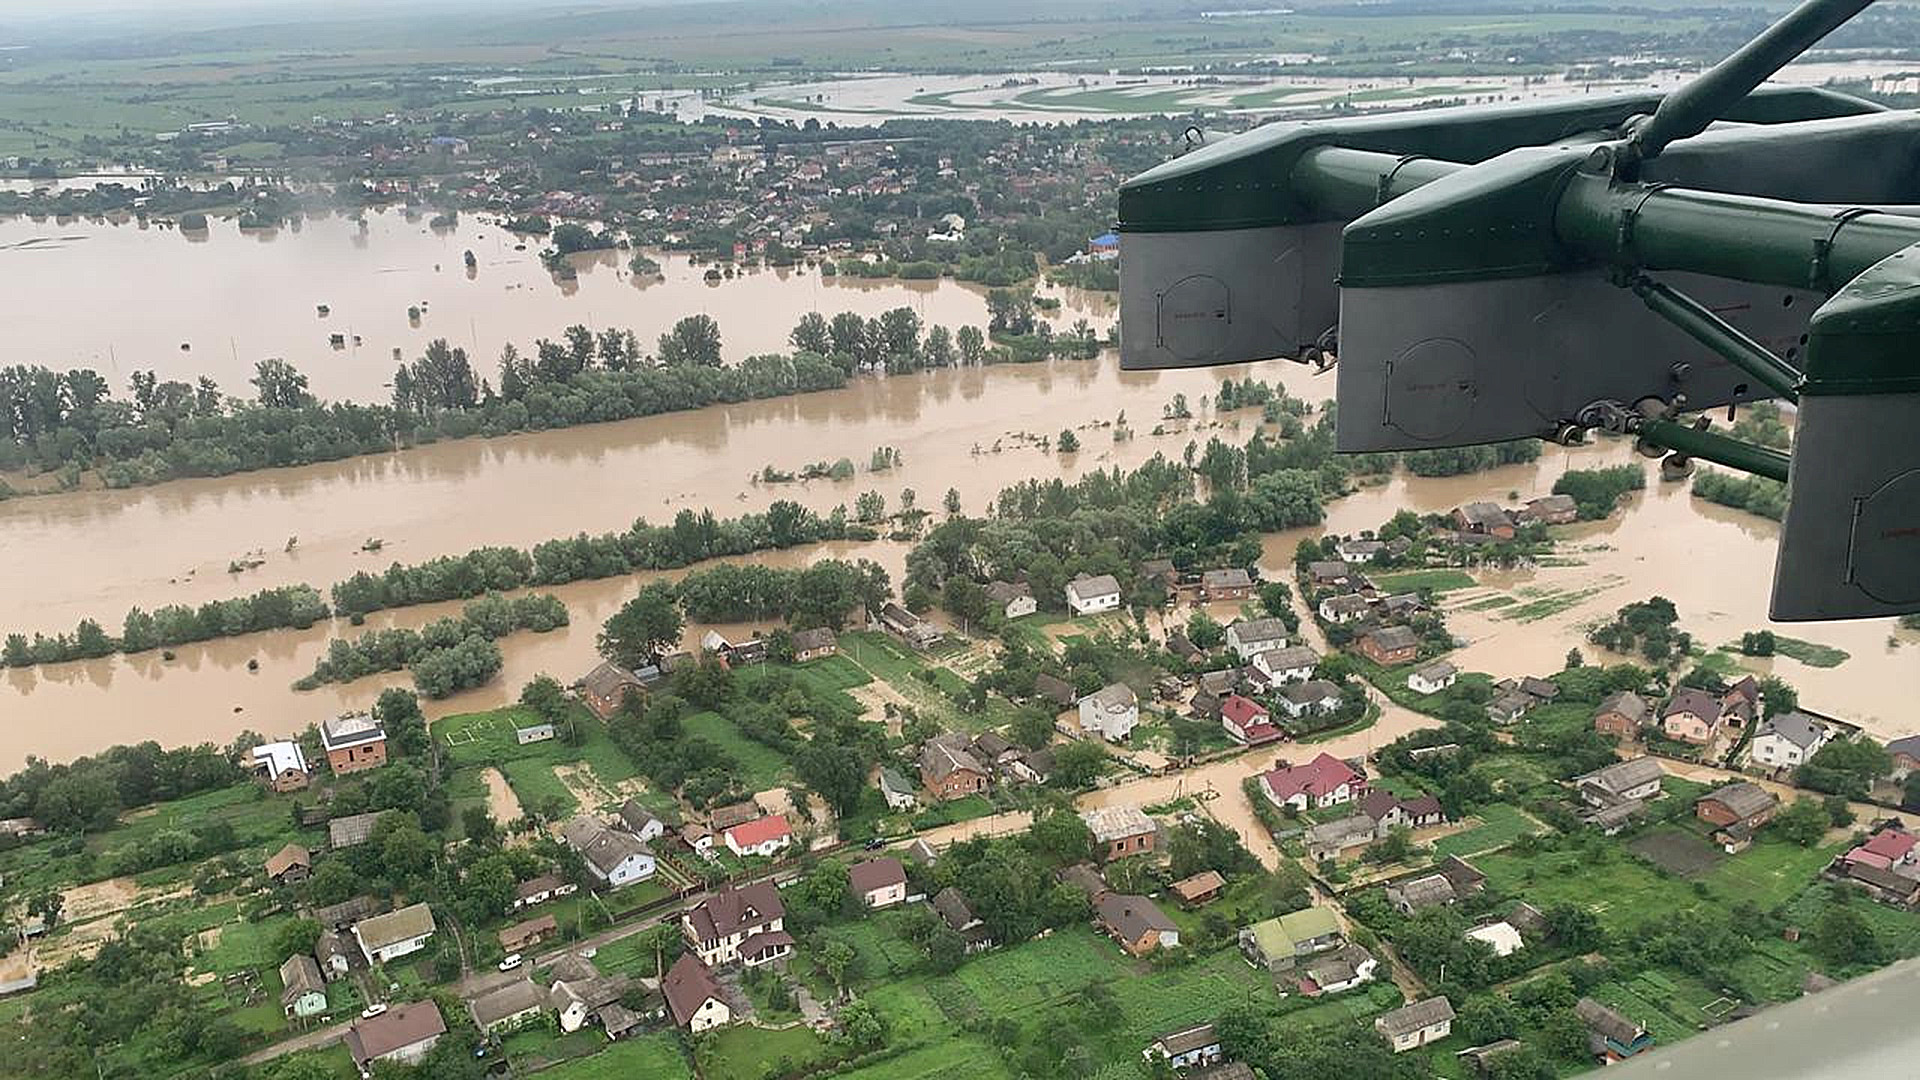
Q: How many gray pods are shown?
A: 3